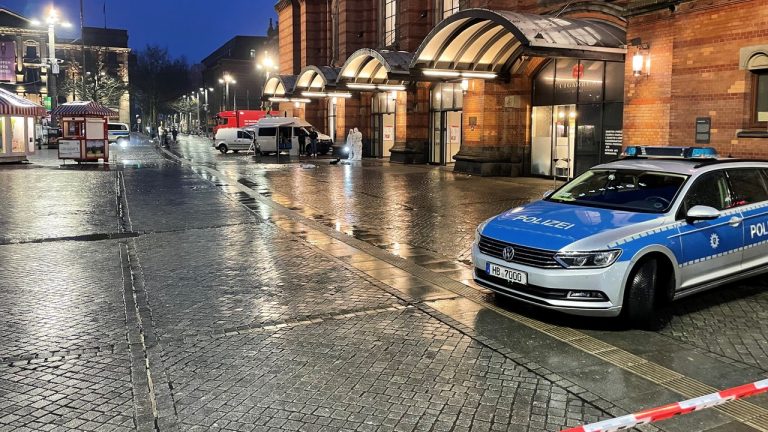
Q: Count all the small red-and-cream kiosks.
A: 2